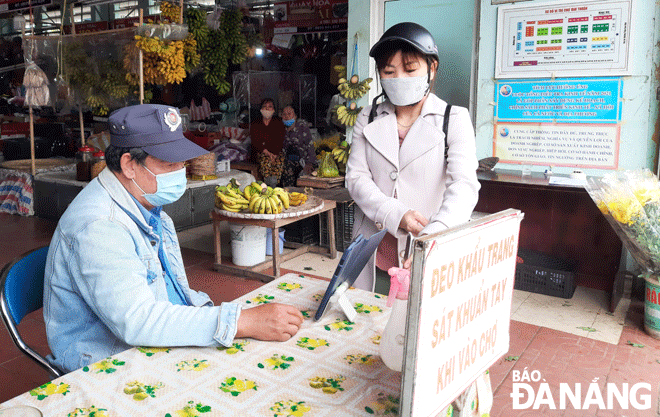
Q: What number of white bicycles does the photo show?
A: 0